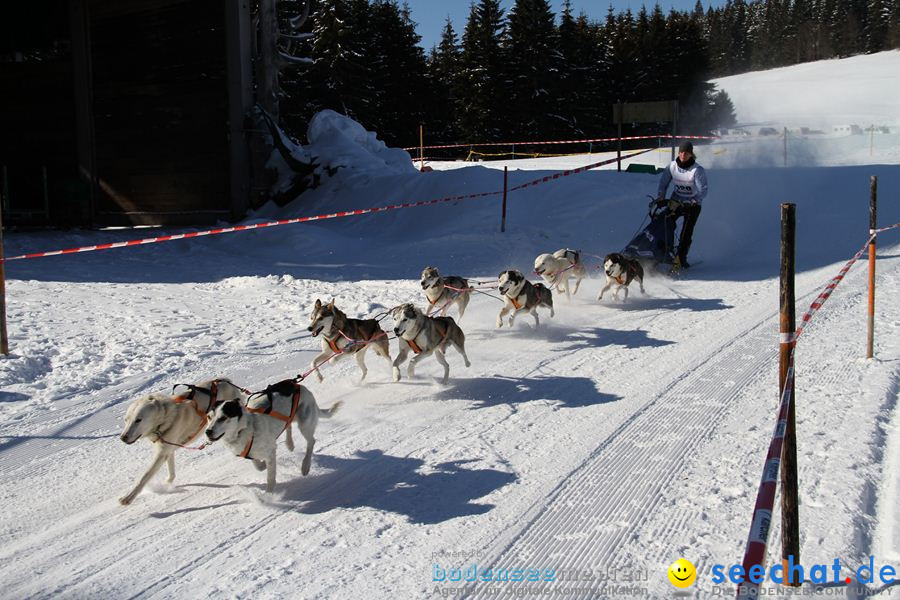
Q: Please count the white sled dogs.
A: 3